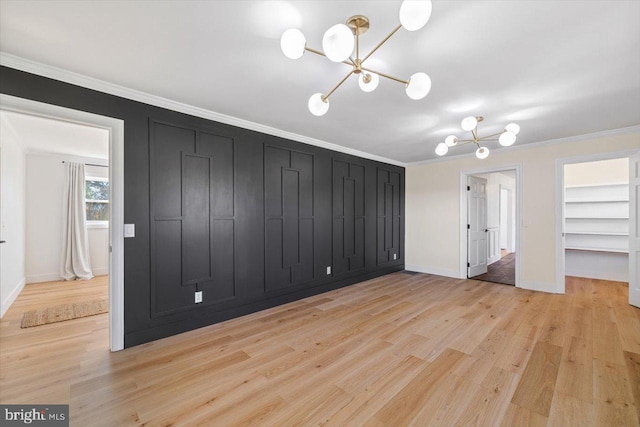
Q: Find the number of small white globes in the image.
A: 12